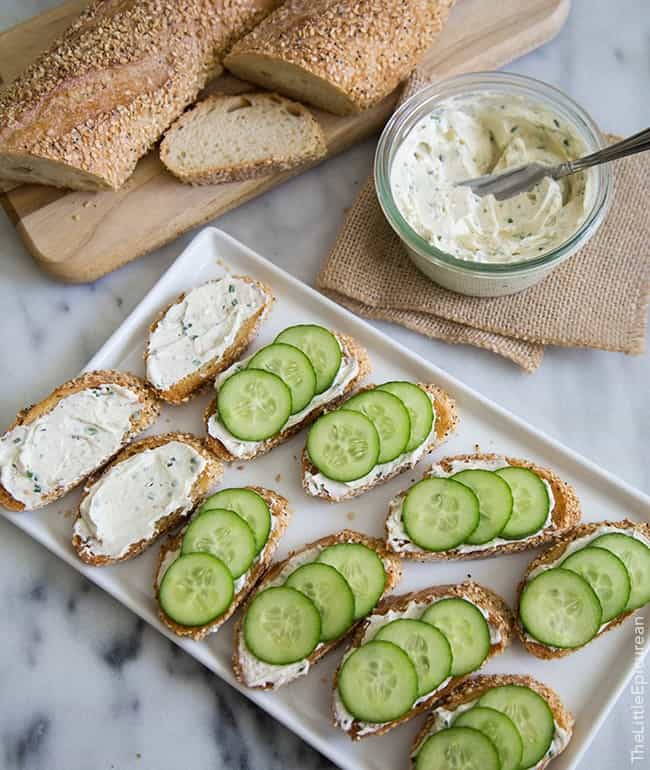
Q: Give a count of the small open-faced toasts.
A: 11